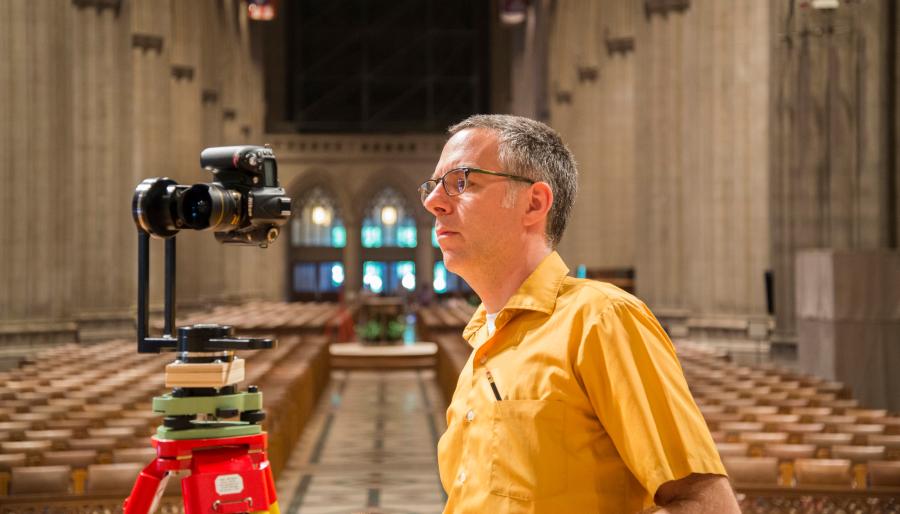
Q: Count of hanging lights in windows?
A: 2